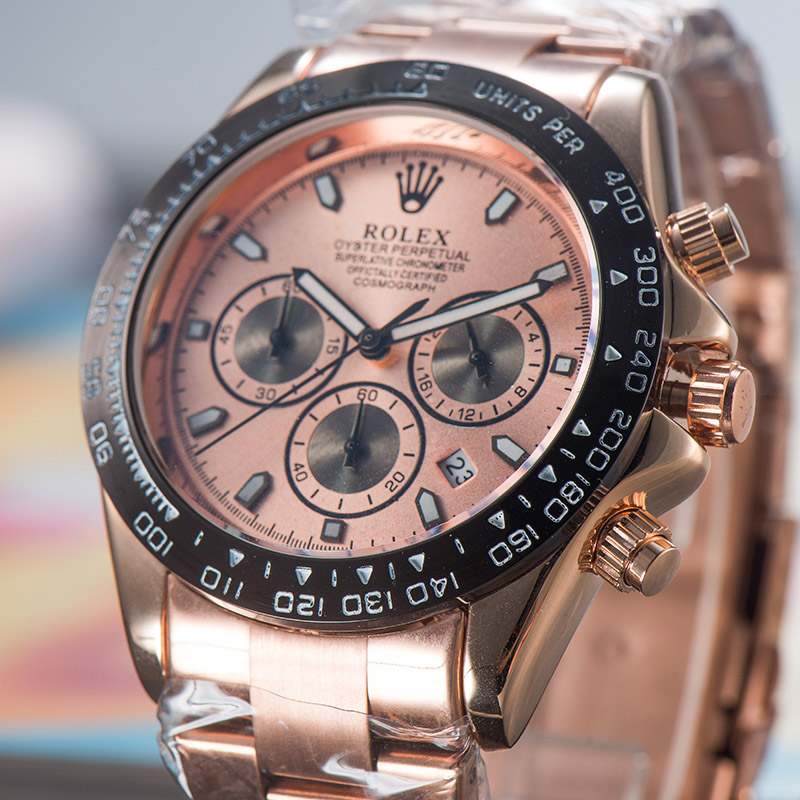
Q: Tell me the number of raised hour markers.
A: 11